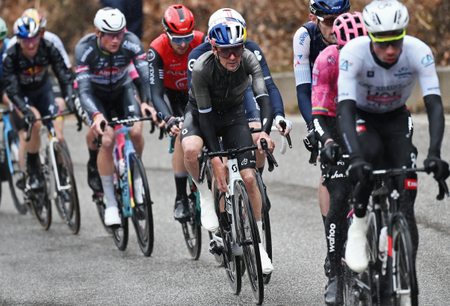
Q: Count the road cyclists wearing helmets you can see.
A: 10